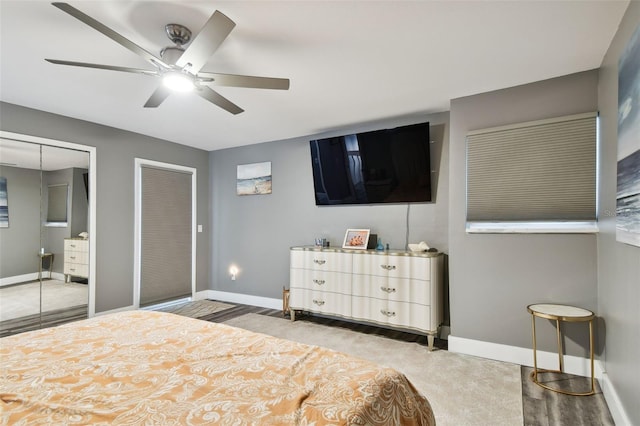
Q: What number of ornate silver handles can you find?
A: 6